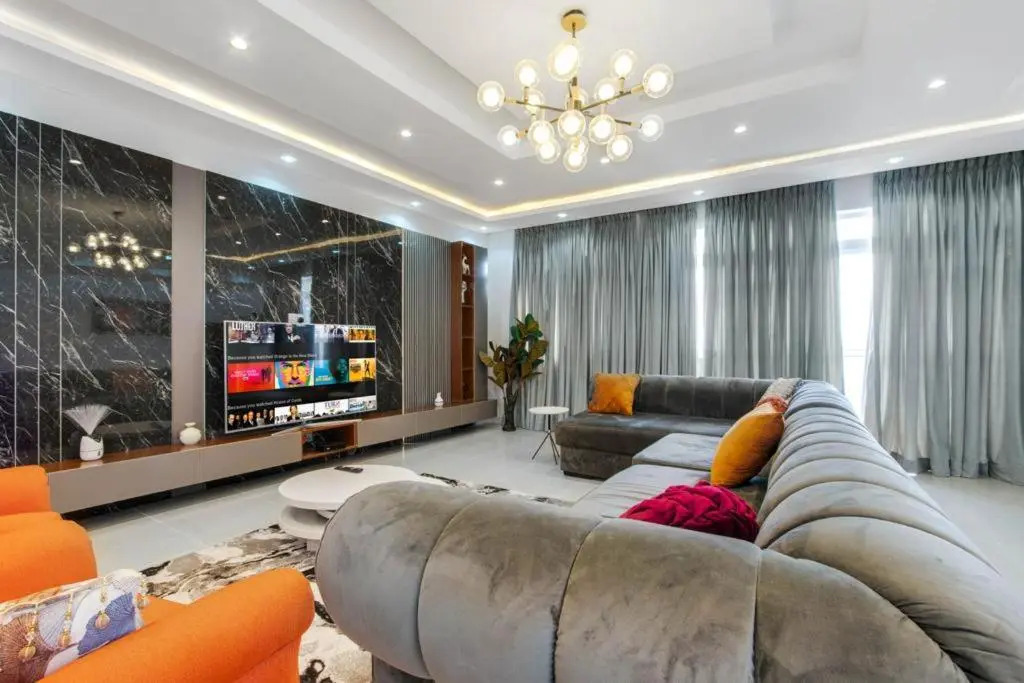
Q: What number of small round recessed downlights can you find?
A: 12